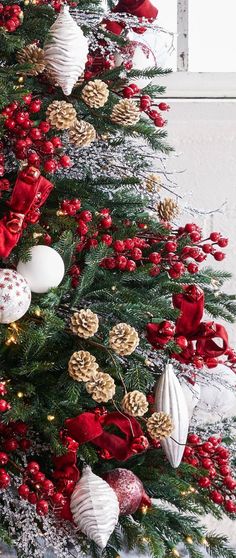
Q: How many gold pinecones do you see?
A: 13